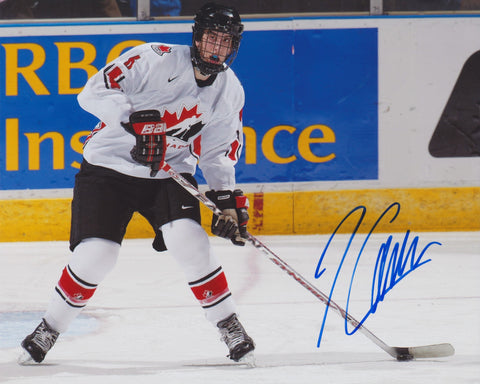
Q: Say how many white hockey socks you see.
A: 2